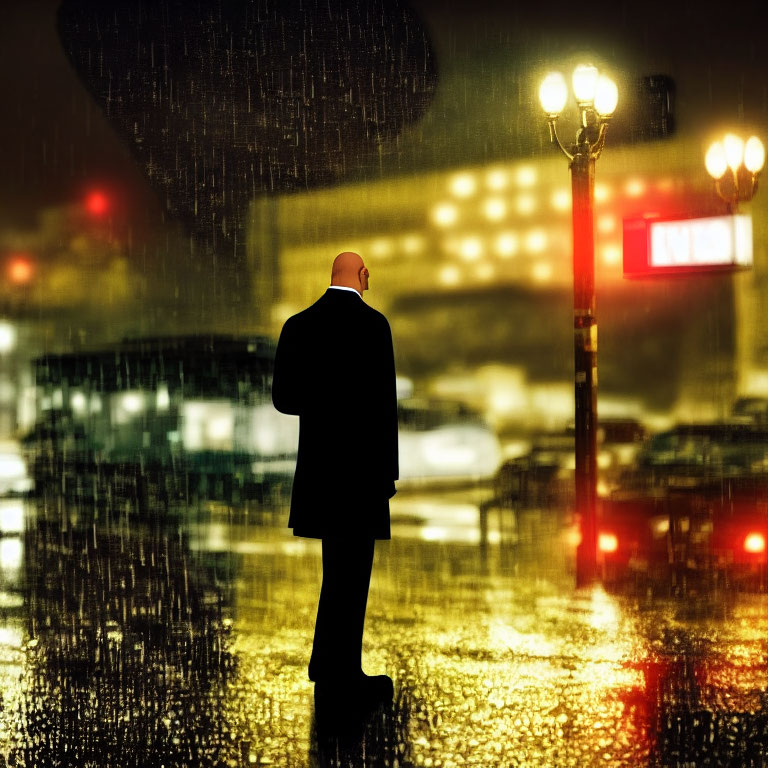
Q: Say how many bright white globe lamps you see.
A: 6